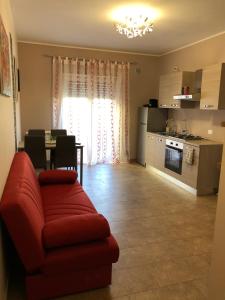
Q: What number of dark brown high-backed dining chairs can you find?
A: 4